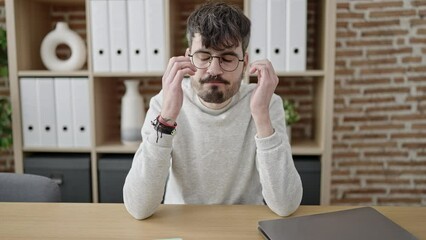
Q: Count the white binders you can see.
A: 11